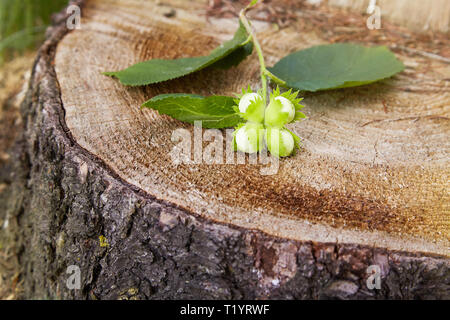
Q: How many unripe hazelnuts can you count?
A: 4